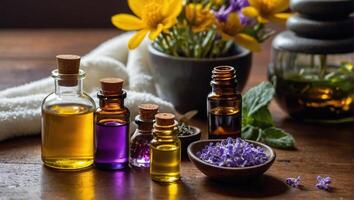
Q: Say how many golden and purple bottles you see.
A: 4